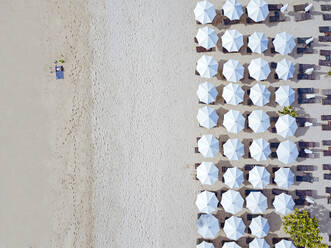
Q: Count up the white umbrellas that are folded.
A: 8